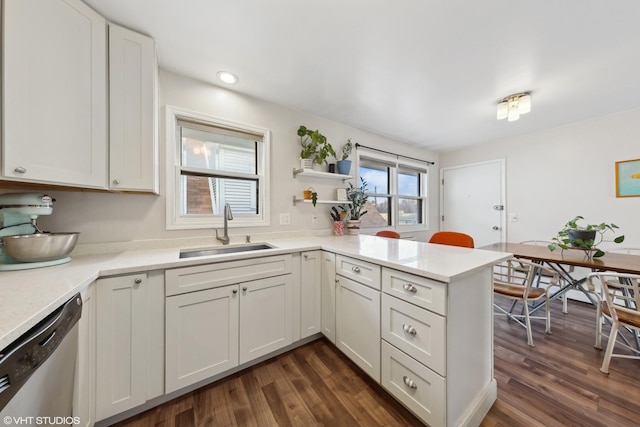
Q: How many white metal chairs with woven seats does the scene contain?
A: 4